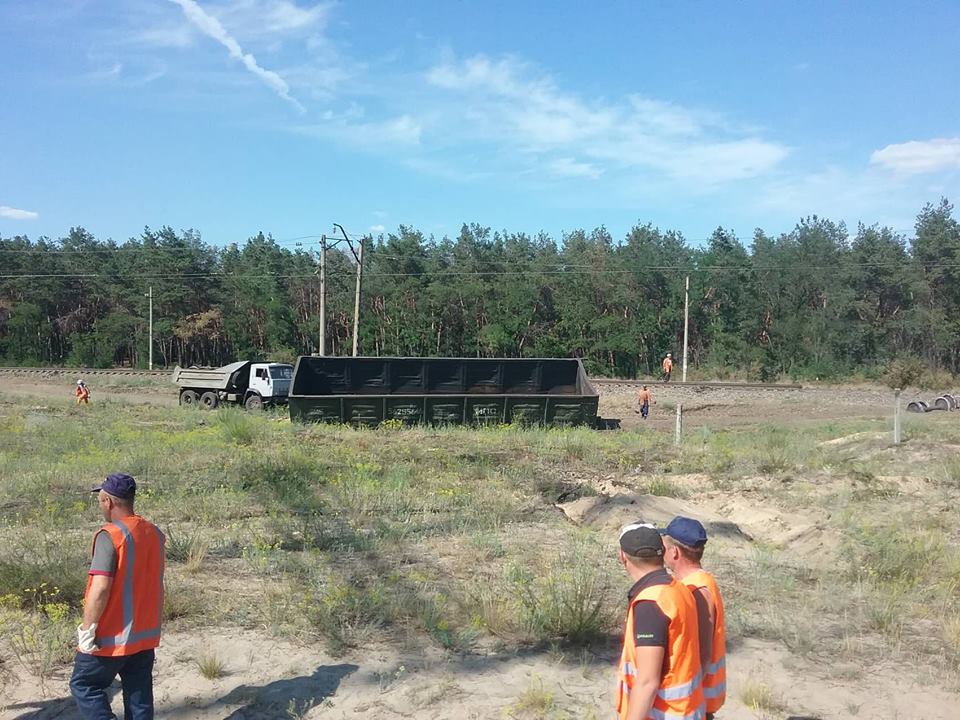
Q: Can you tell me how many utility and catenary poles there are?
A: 4